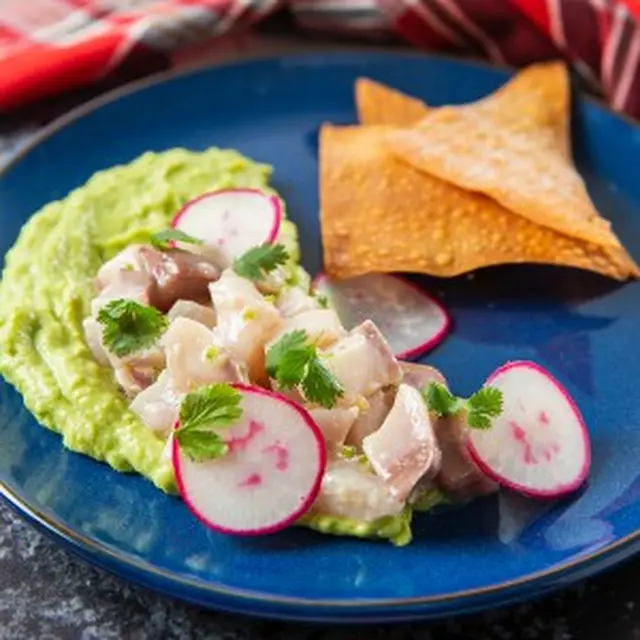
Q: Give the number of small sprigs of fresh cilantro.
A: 6